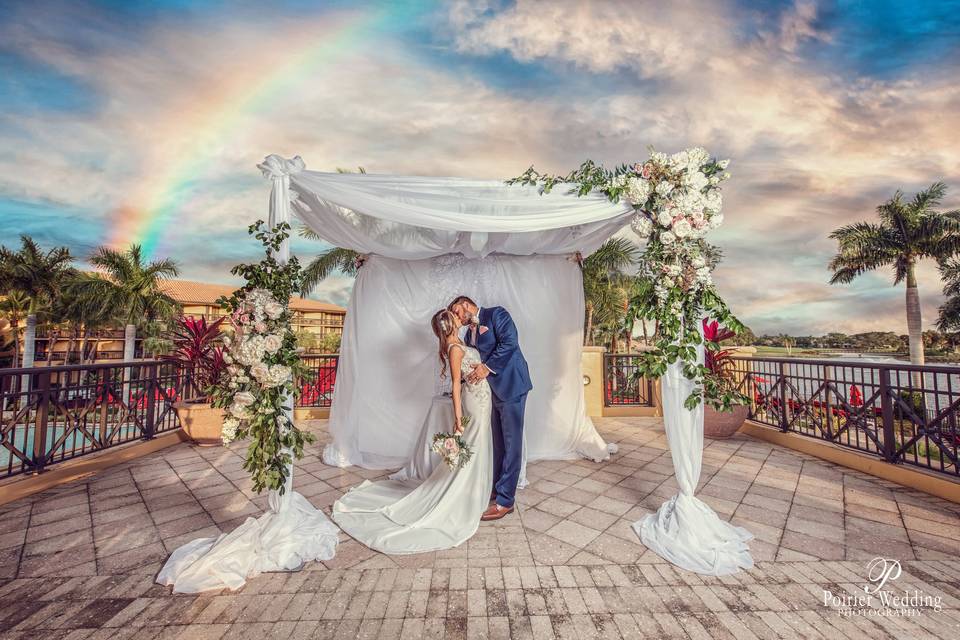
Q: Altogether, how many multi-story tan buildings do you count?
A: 1